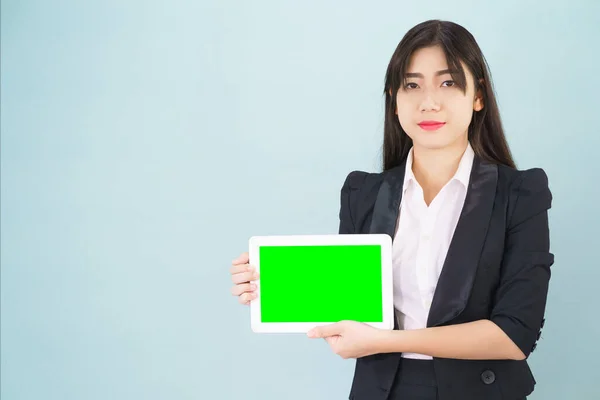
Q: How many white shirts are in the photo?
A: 1